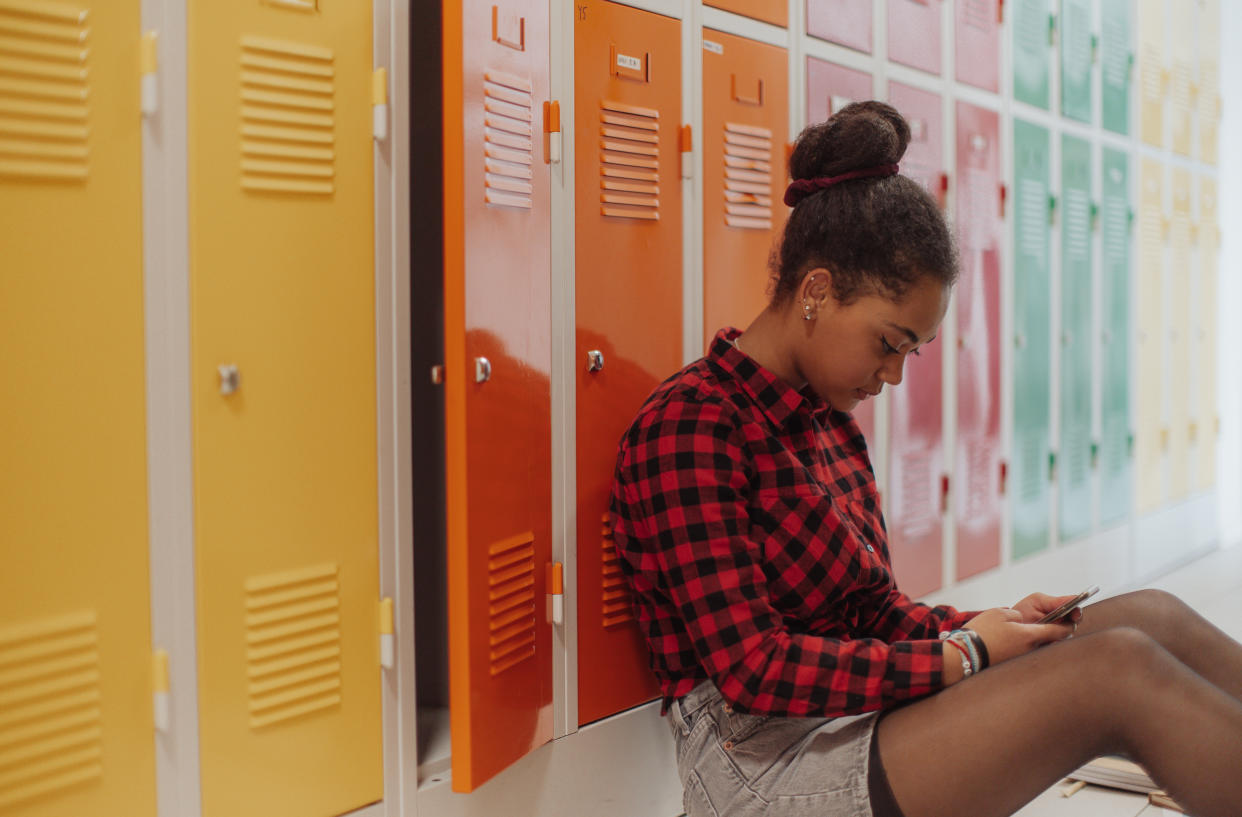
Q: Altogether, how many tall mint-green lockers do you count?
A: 3